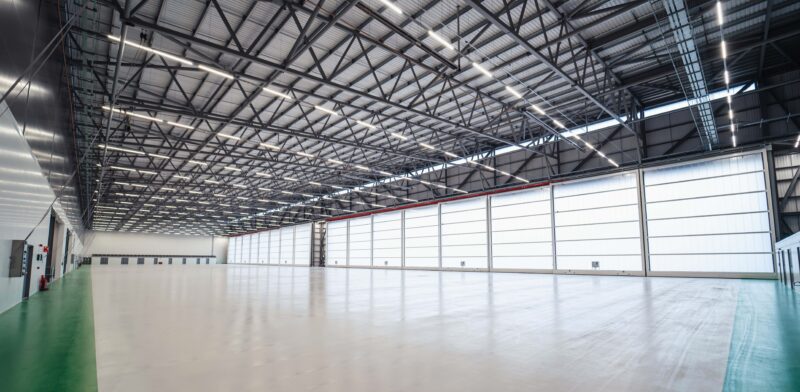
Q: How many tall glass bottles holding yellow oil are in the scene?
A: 0